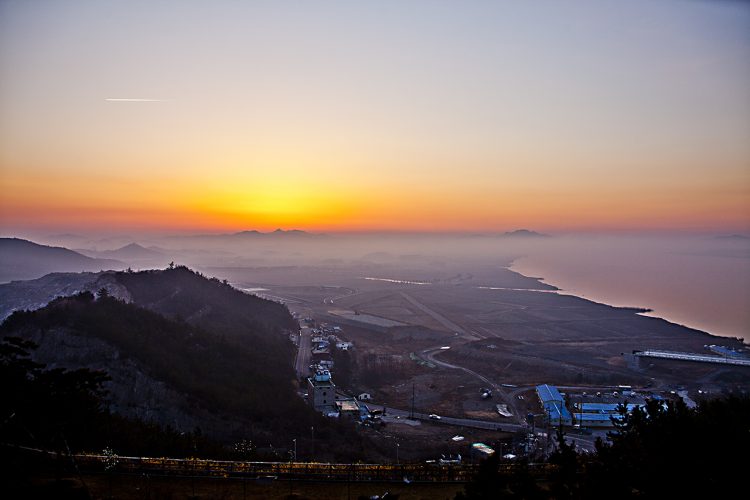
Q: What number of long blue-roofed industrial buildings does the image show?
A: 3